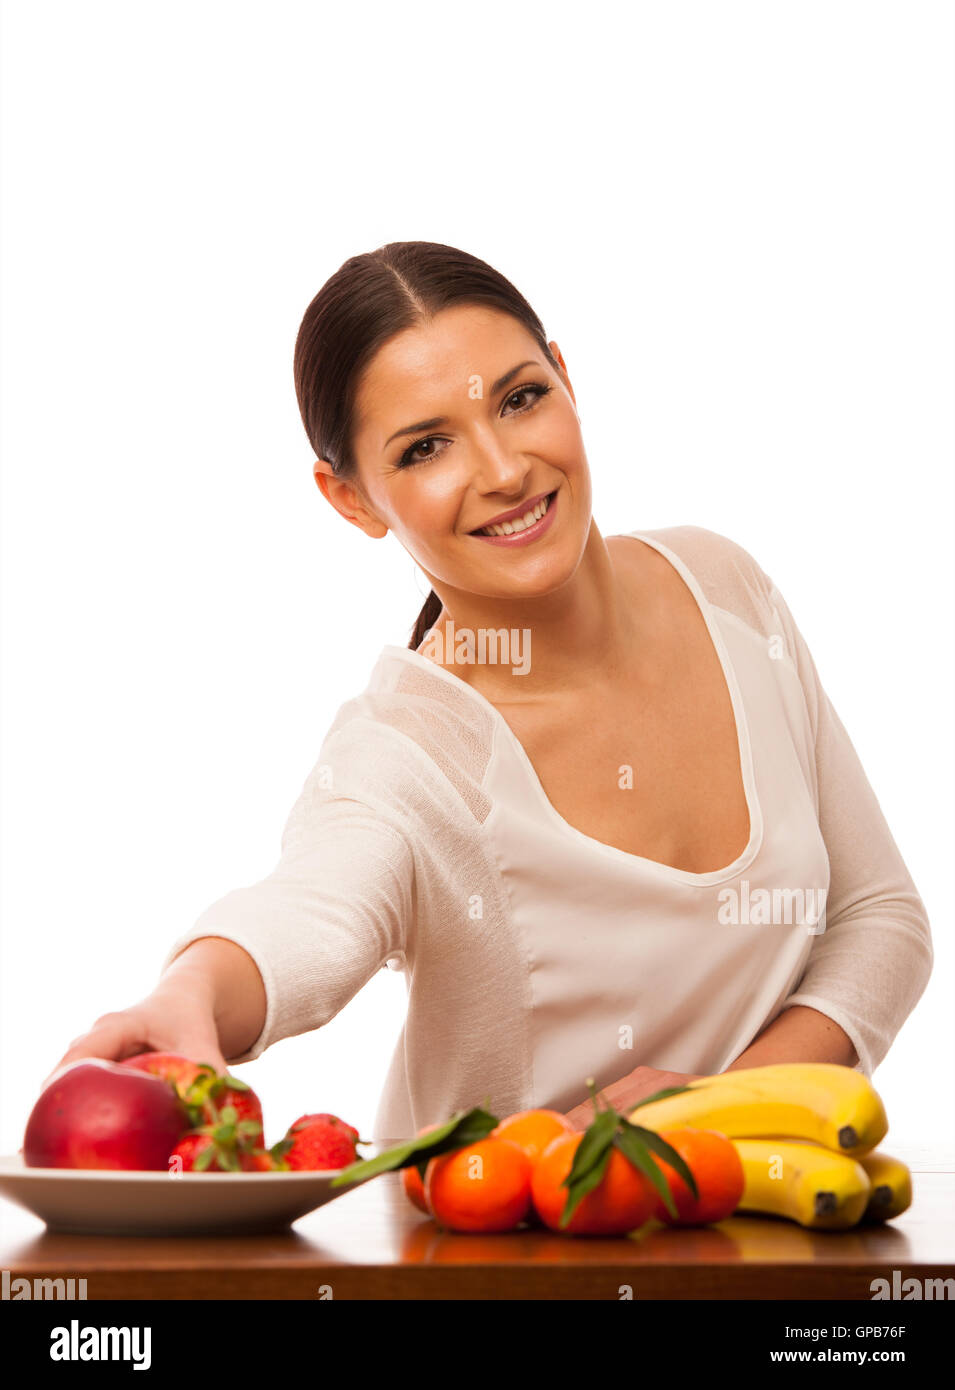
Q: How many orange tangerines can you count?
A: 5